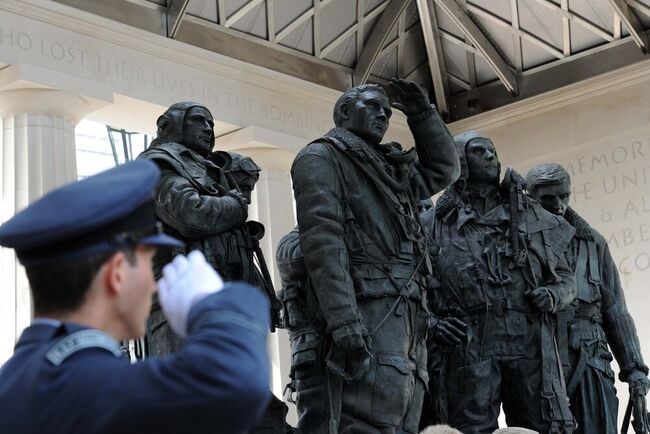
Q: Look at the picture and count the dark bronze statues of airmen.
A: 4